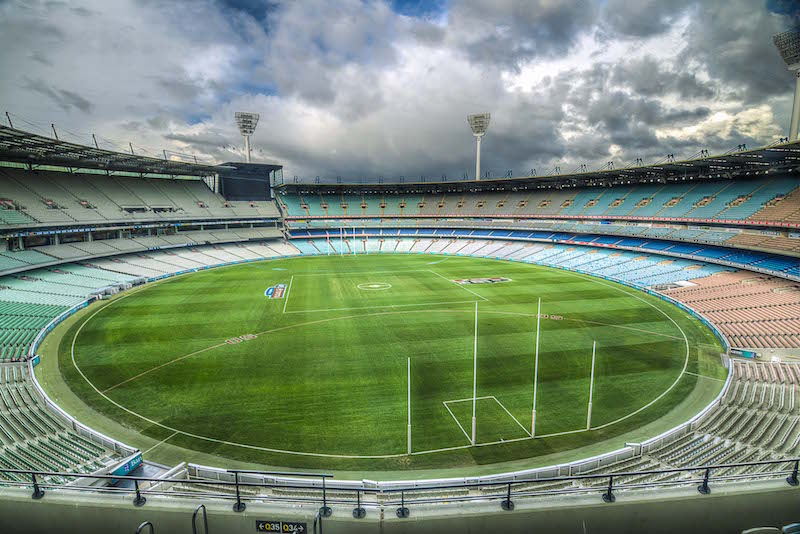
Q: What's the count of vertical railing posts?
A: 10